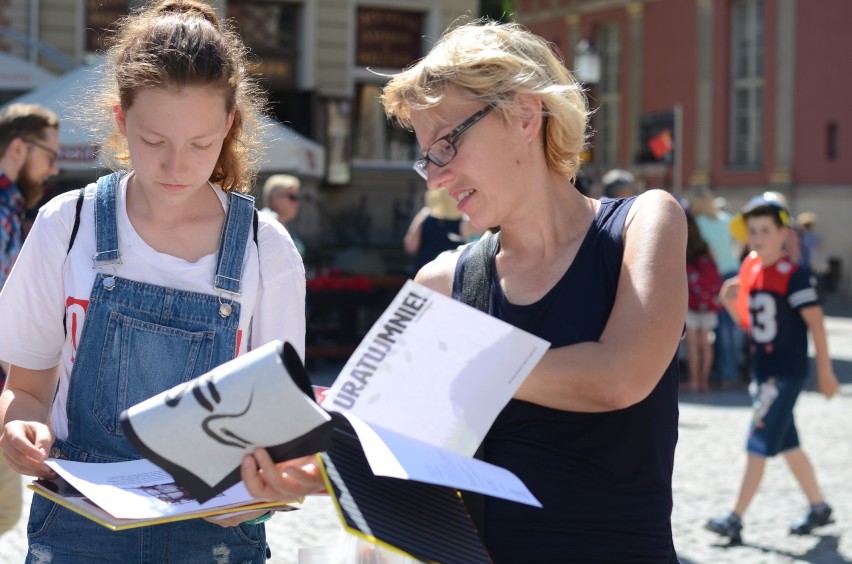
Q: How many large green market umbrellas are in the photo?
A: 0